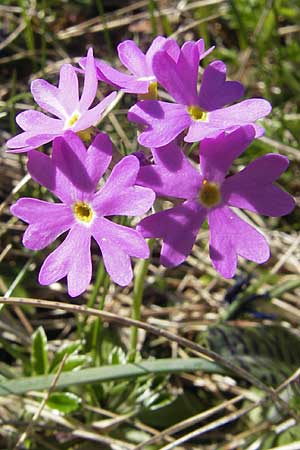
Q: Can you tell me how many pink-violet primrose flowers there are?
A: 5